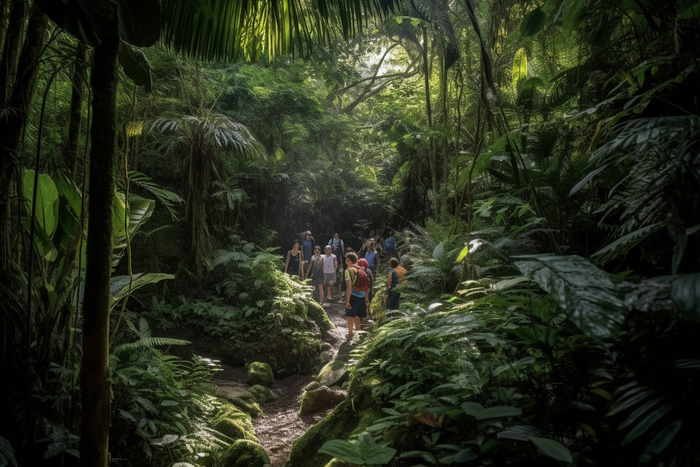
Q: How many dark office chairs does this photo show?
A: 0